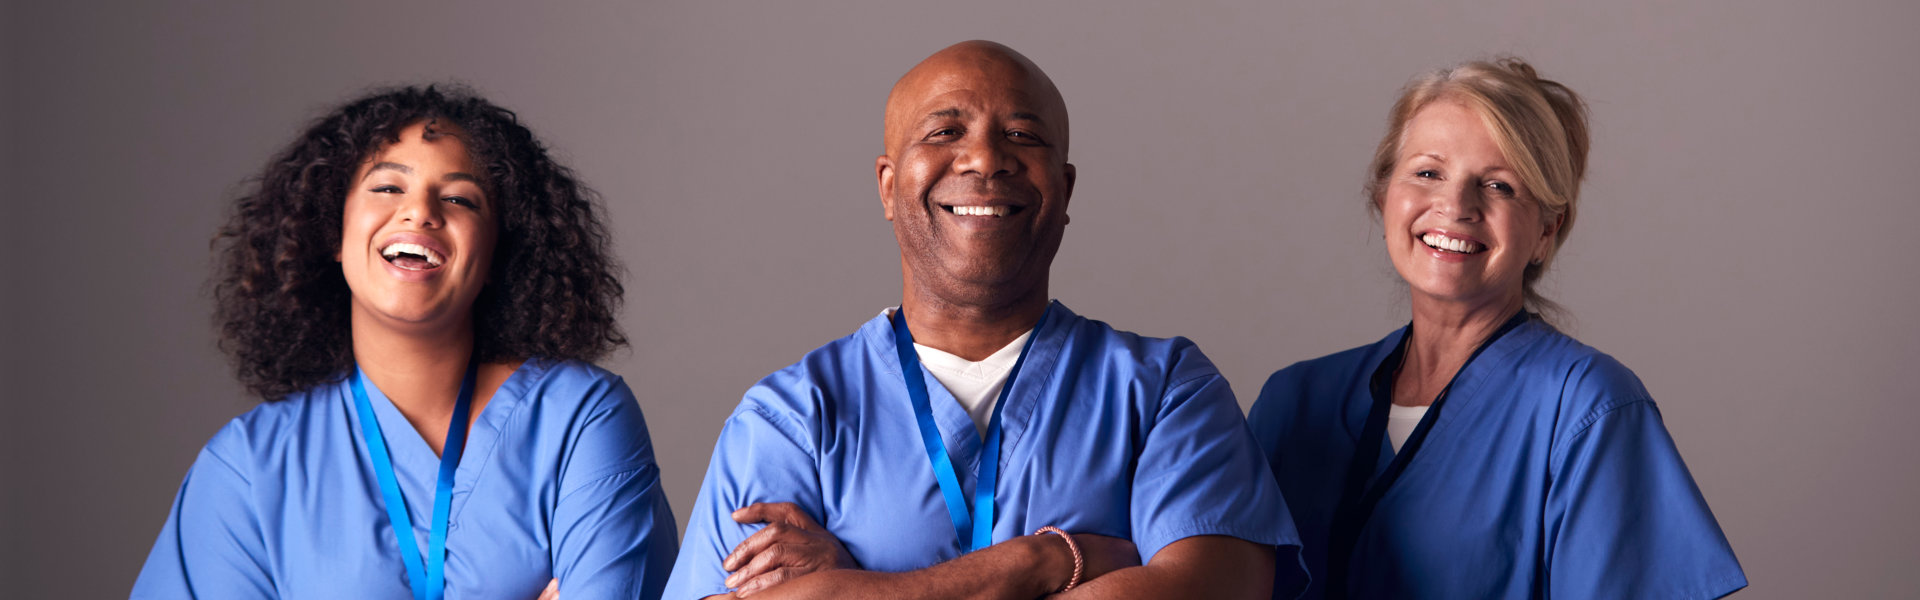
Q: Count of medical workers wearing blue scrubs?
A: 3